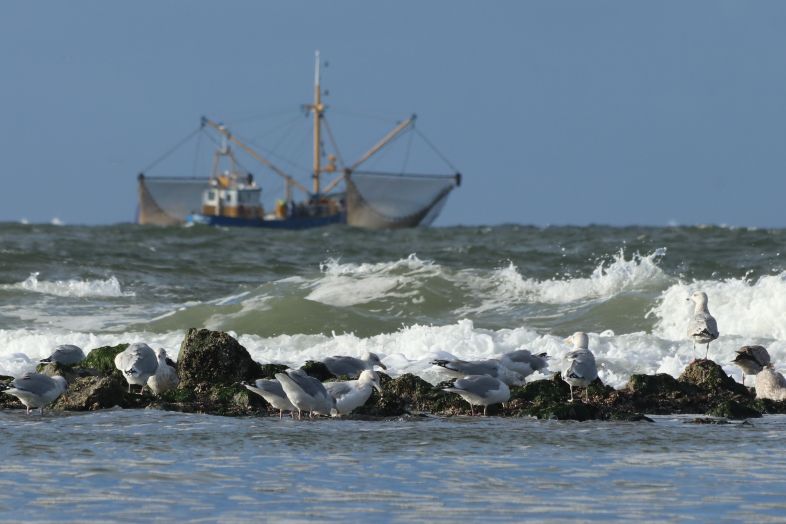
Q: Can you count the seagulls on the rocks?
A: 15